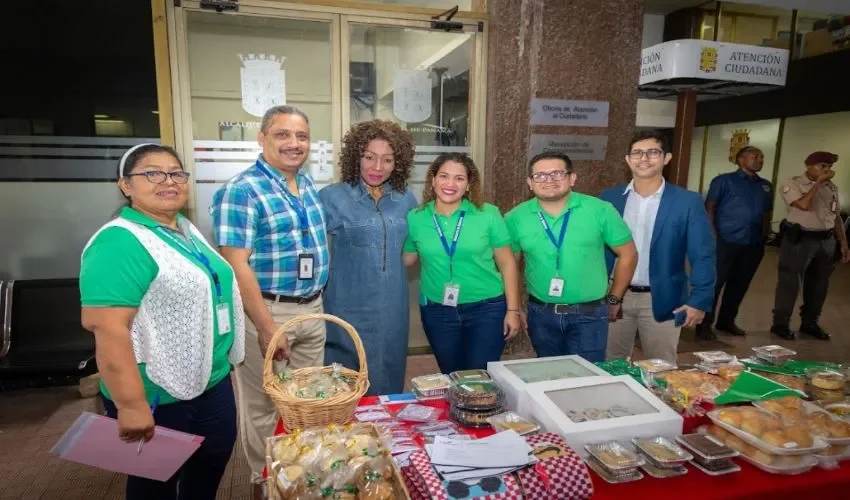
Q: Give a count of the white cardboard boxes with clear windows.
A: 2